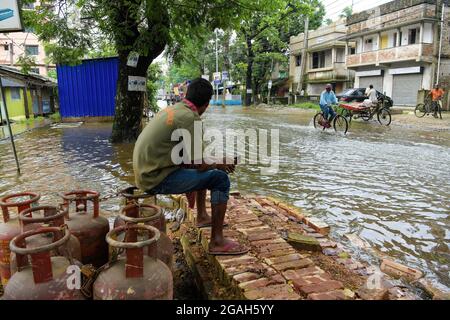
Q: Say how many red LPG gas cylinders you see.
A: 7